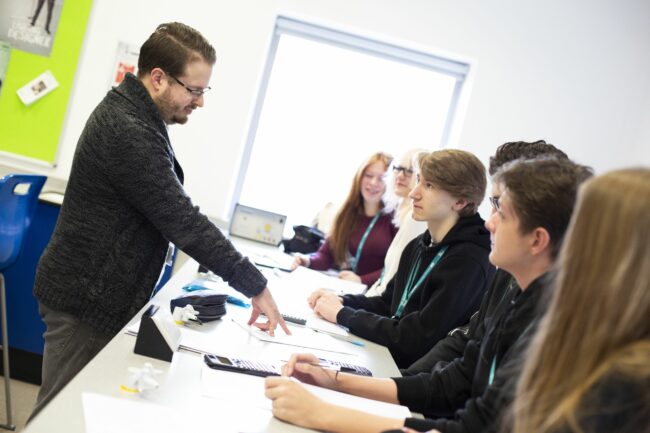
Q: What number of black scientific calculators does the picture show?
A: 2